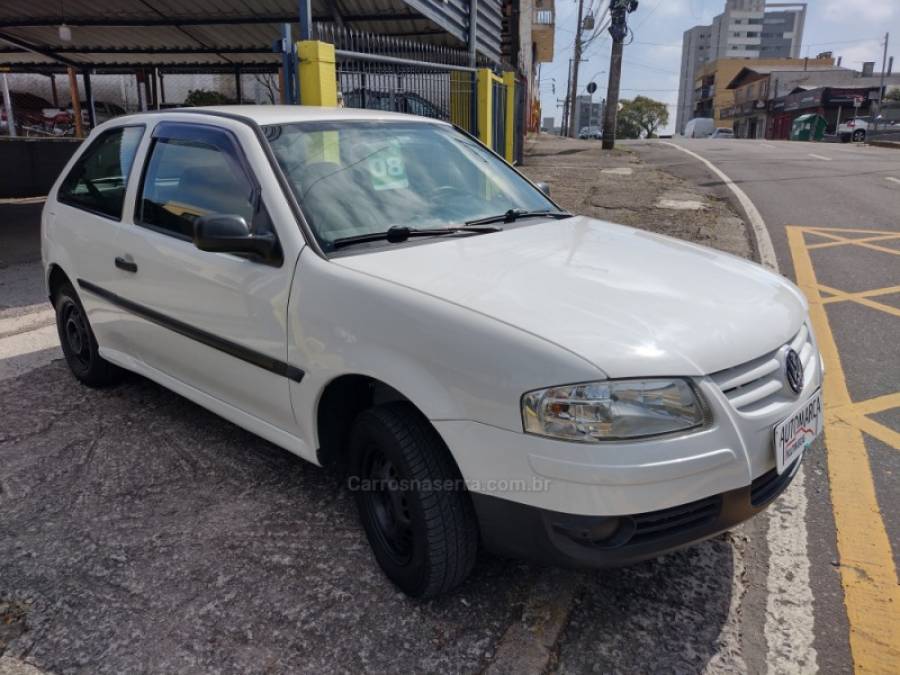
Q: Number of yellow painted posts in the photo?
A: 3